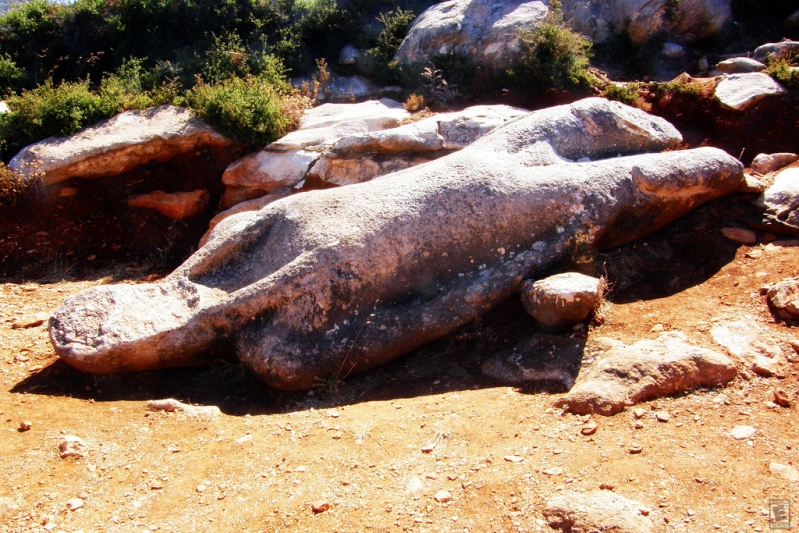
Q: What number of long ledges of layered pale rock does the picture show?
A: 2